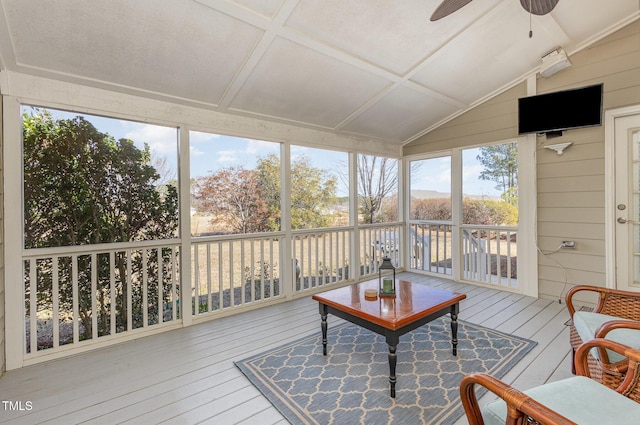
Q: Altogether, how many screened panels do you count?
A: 6